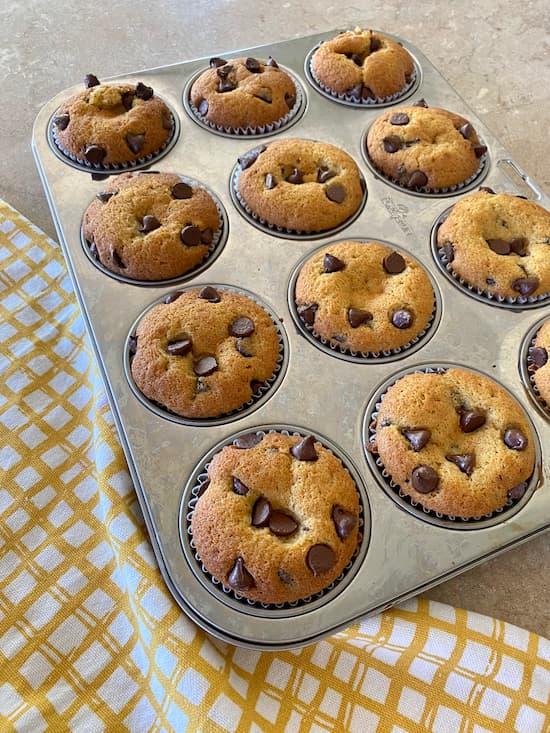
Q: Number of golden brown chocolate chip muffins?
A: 12